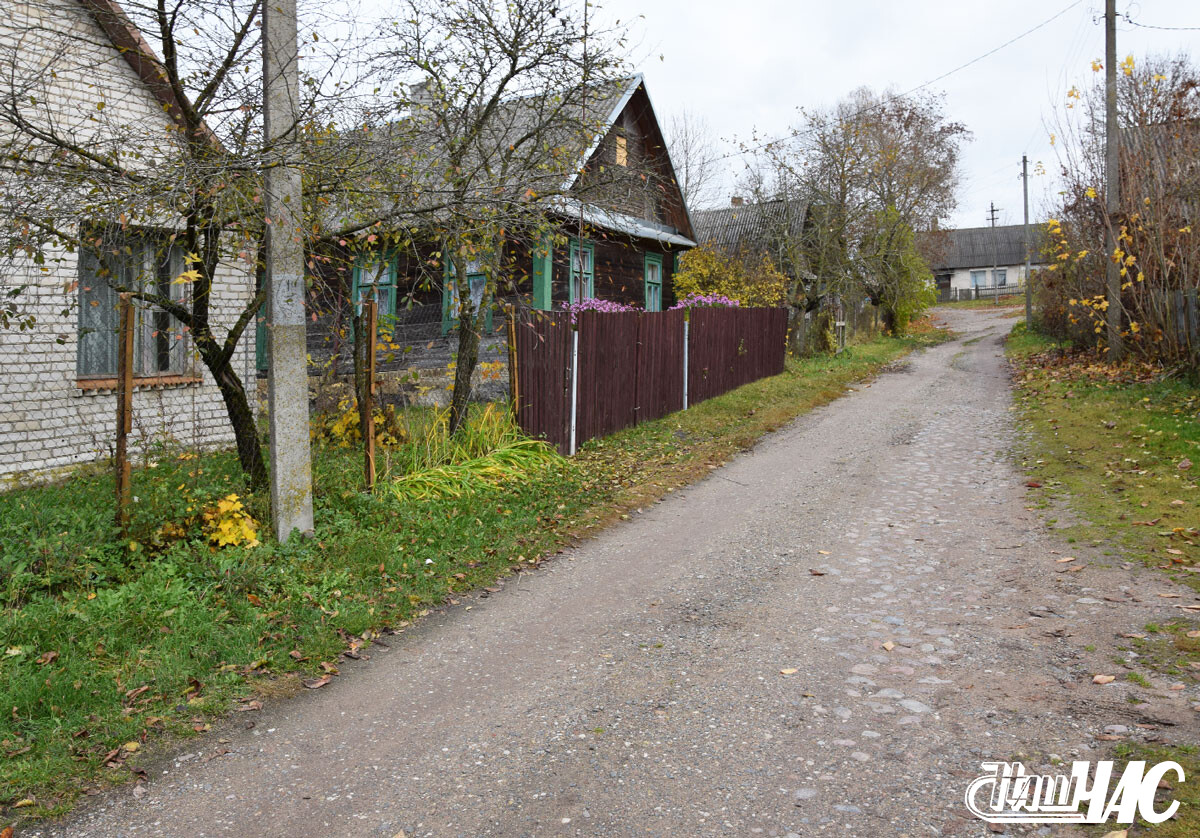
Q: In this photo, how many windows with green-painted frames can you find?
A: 4